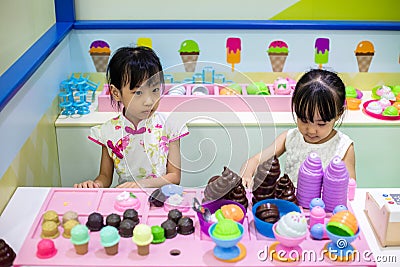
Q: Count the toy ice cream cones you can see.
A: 3